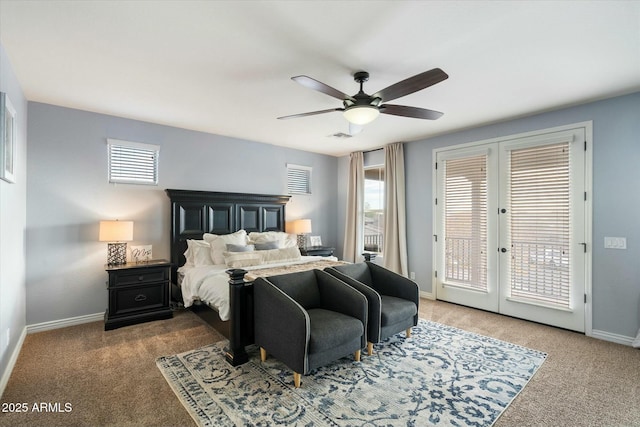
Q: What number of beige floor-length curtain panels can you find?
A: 2